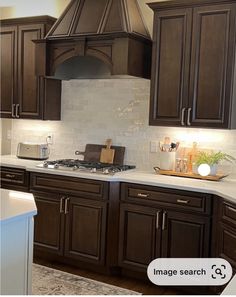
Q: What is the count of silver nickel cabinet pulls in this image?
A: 11